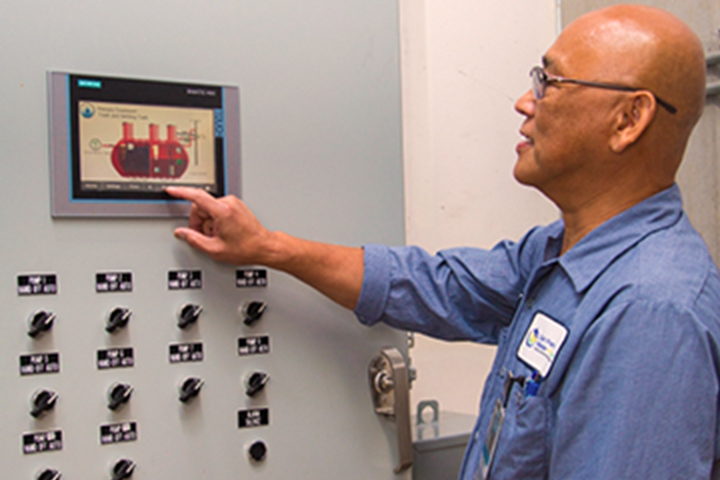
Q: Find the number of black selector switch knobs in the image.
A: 10